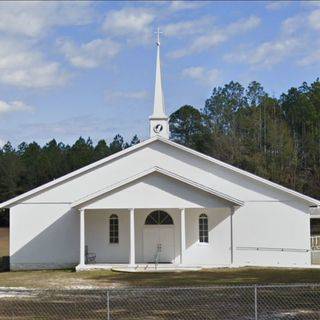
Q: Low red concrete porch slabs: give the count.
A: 0